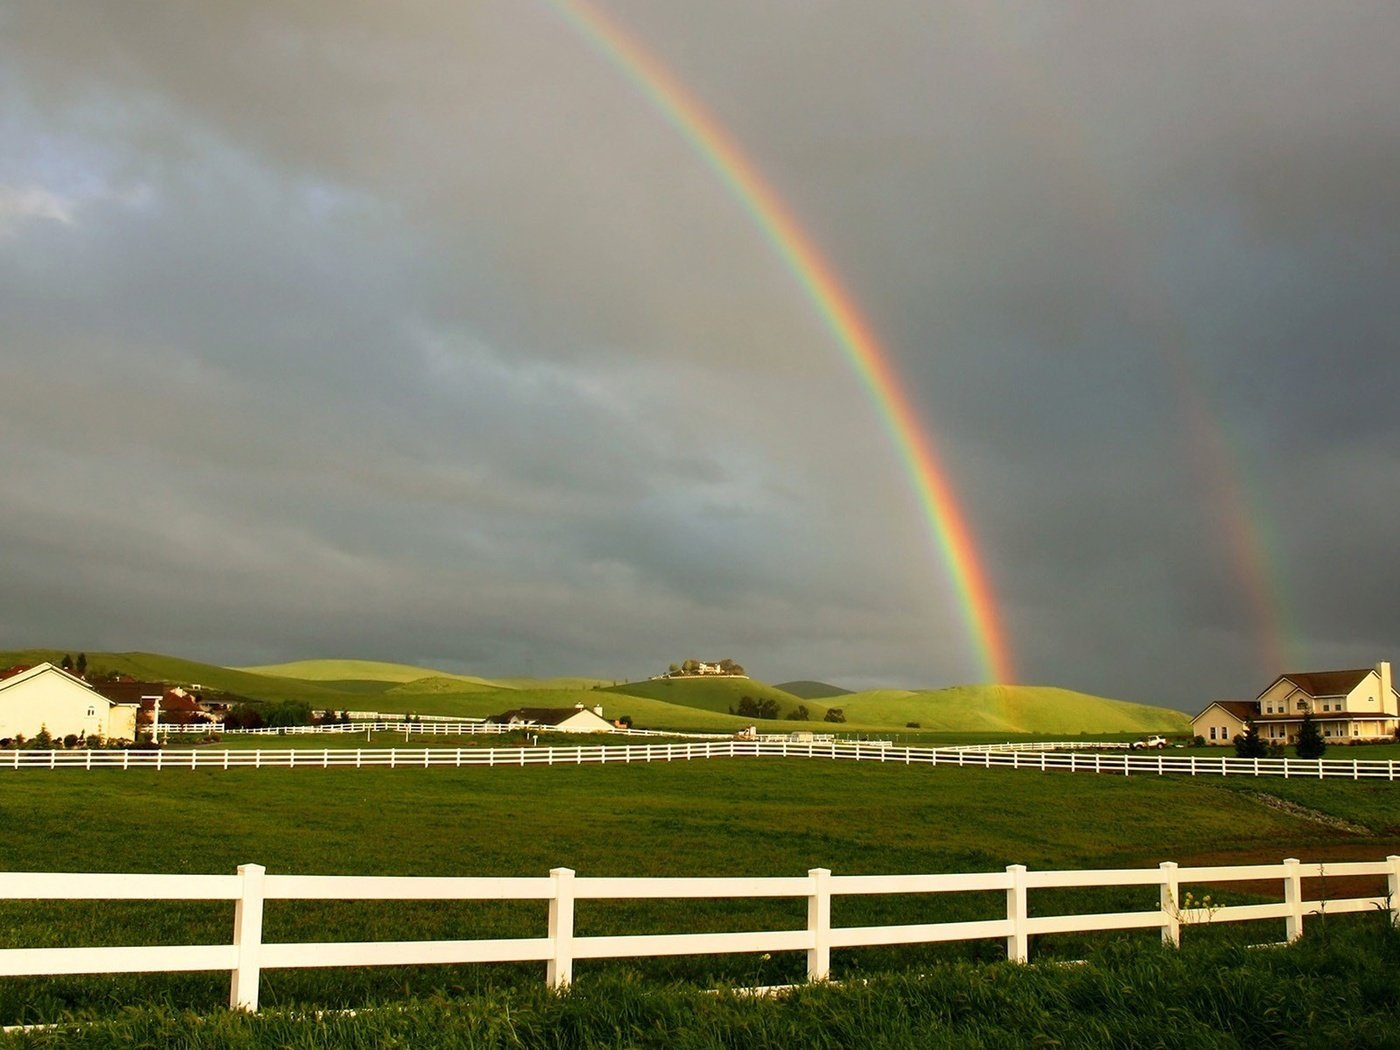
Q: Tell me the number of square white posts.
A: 7